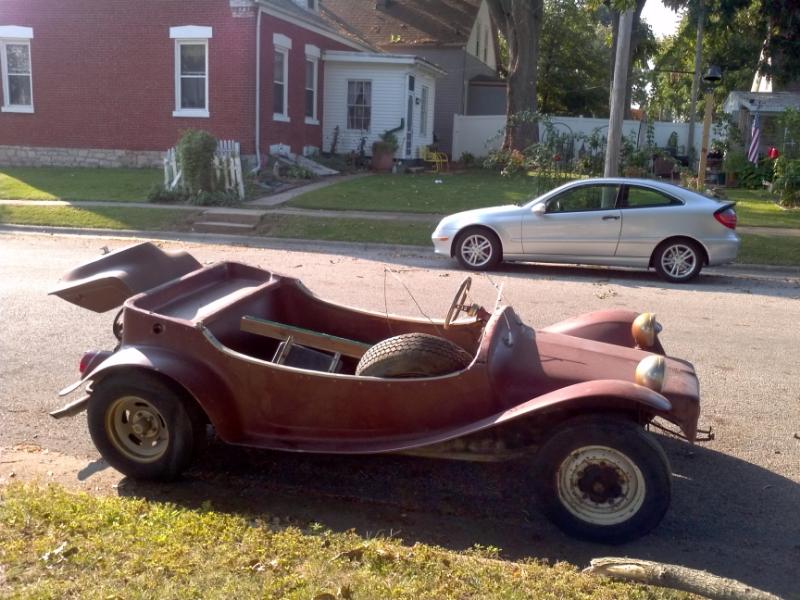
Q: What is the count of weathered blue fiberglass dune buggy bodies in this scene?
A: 0